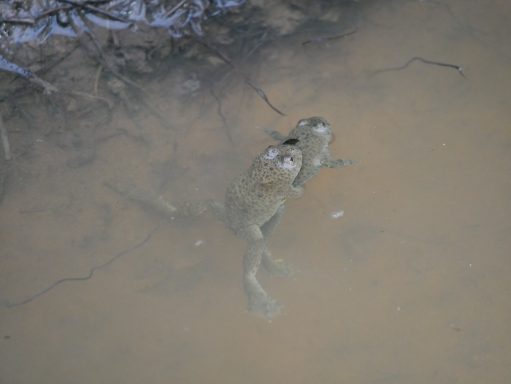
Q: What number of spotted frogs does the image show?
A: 2